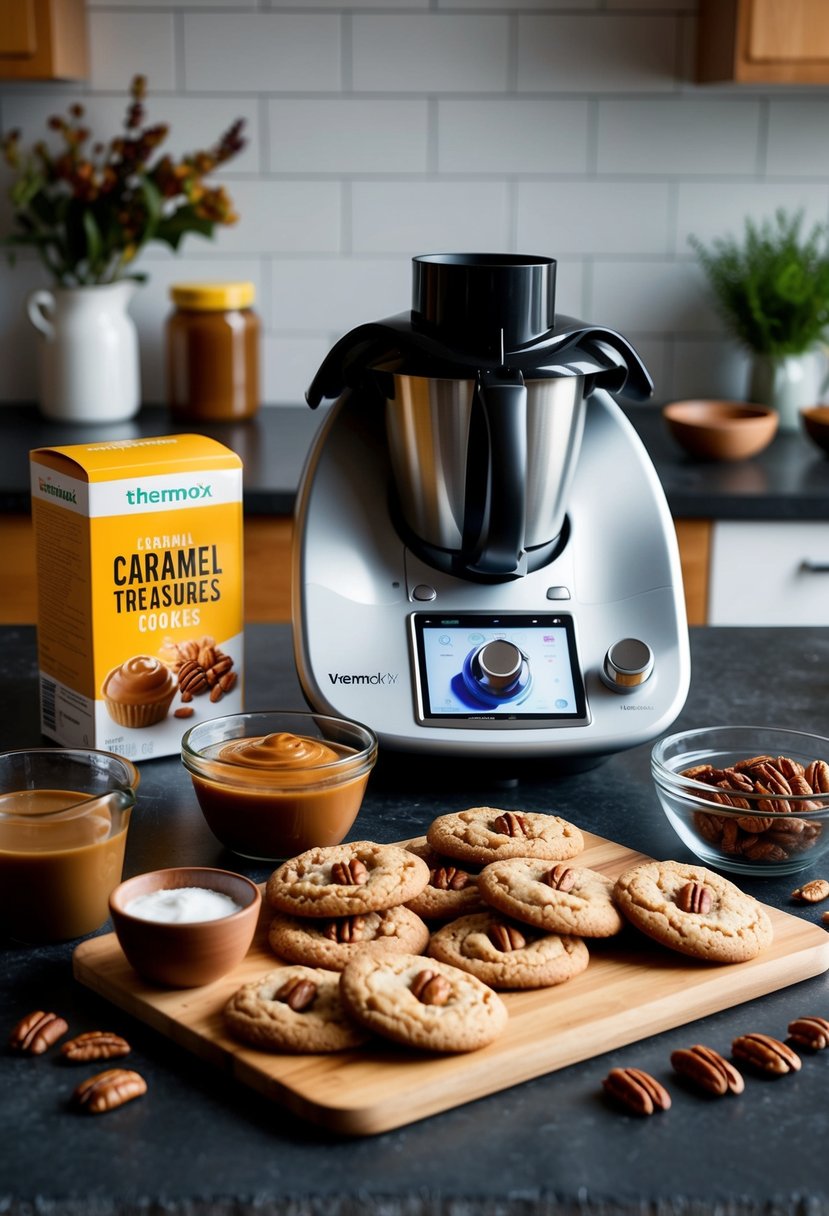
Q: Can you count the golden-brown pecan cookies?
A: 9